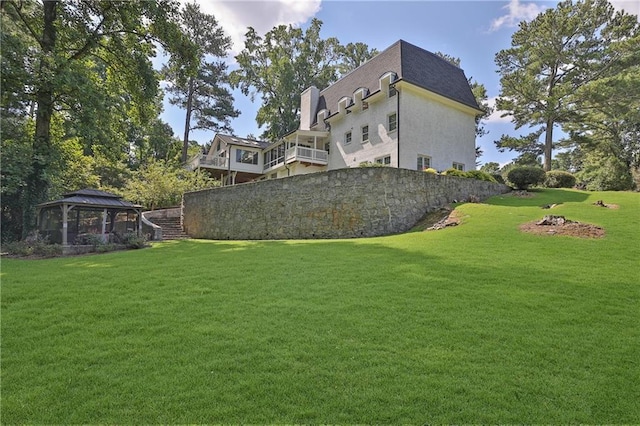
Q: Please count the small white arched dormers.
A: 4